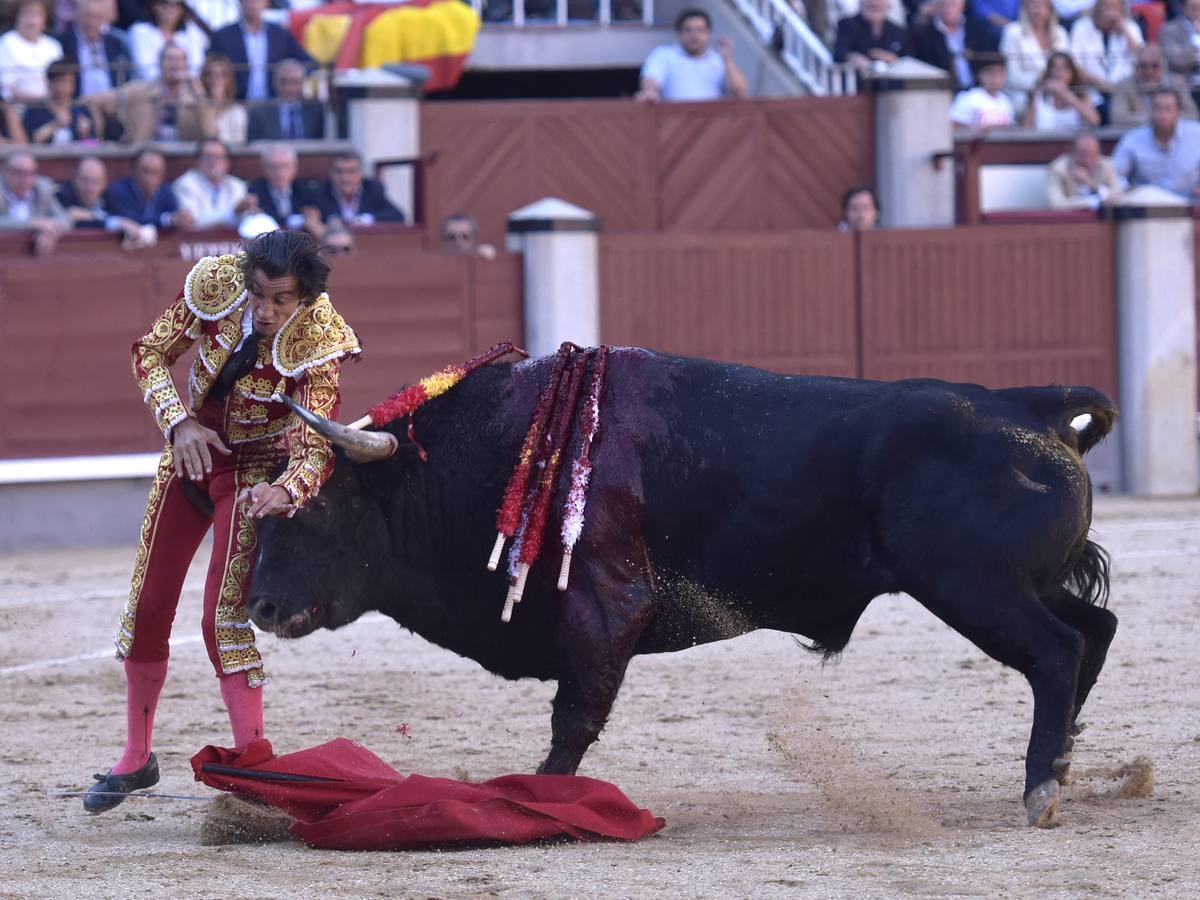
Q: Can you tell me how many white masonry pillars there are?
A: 4